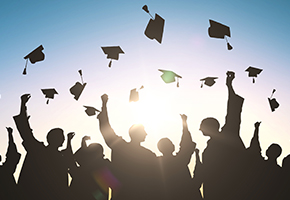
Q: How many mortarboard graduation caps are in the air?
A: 12